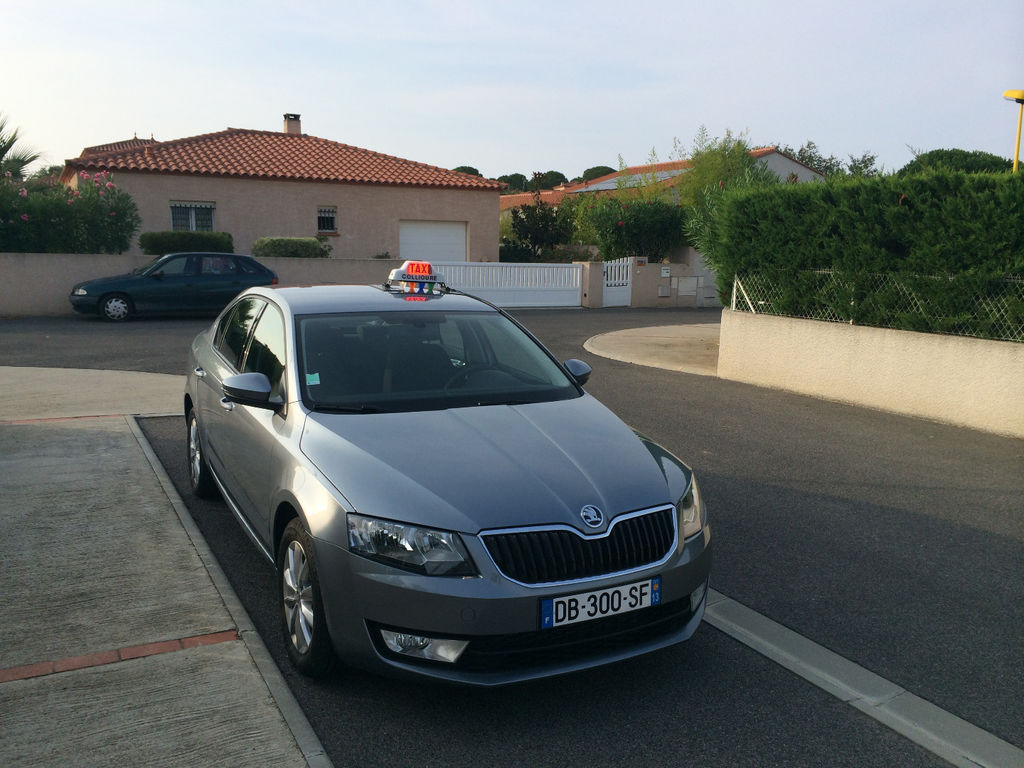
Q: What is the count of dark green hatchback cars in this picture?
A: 1